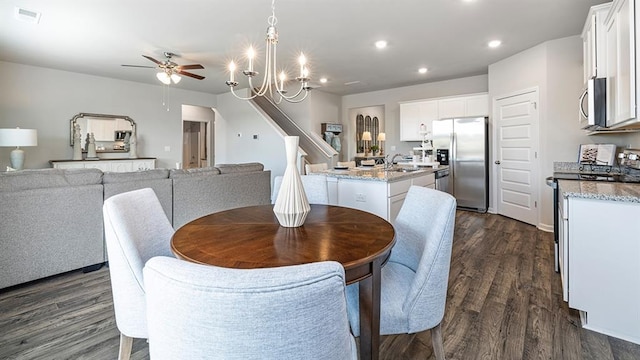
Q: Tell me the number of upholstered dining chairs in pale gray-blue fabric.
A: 4